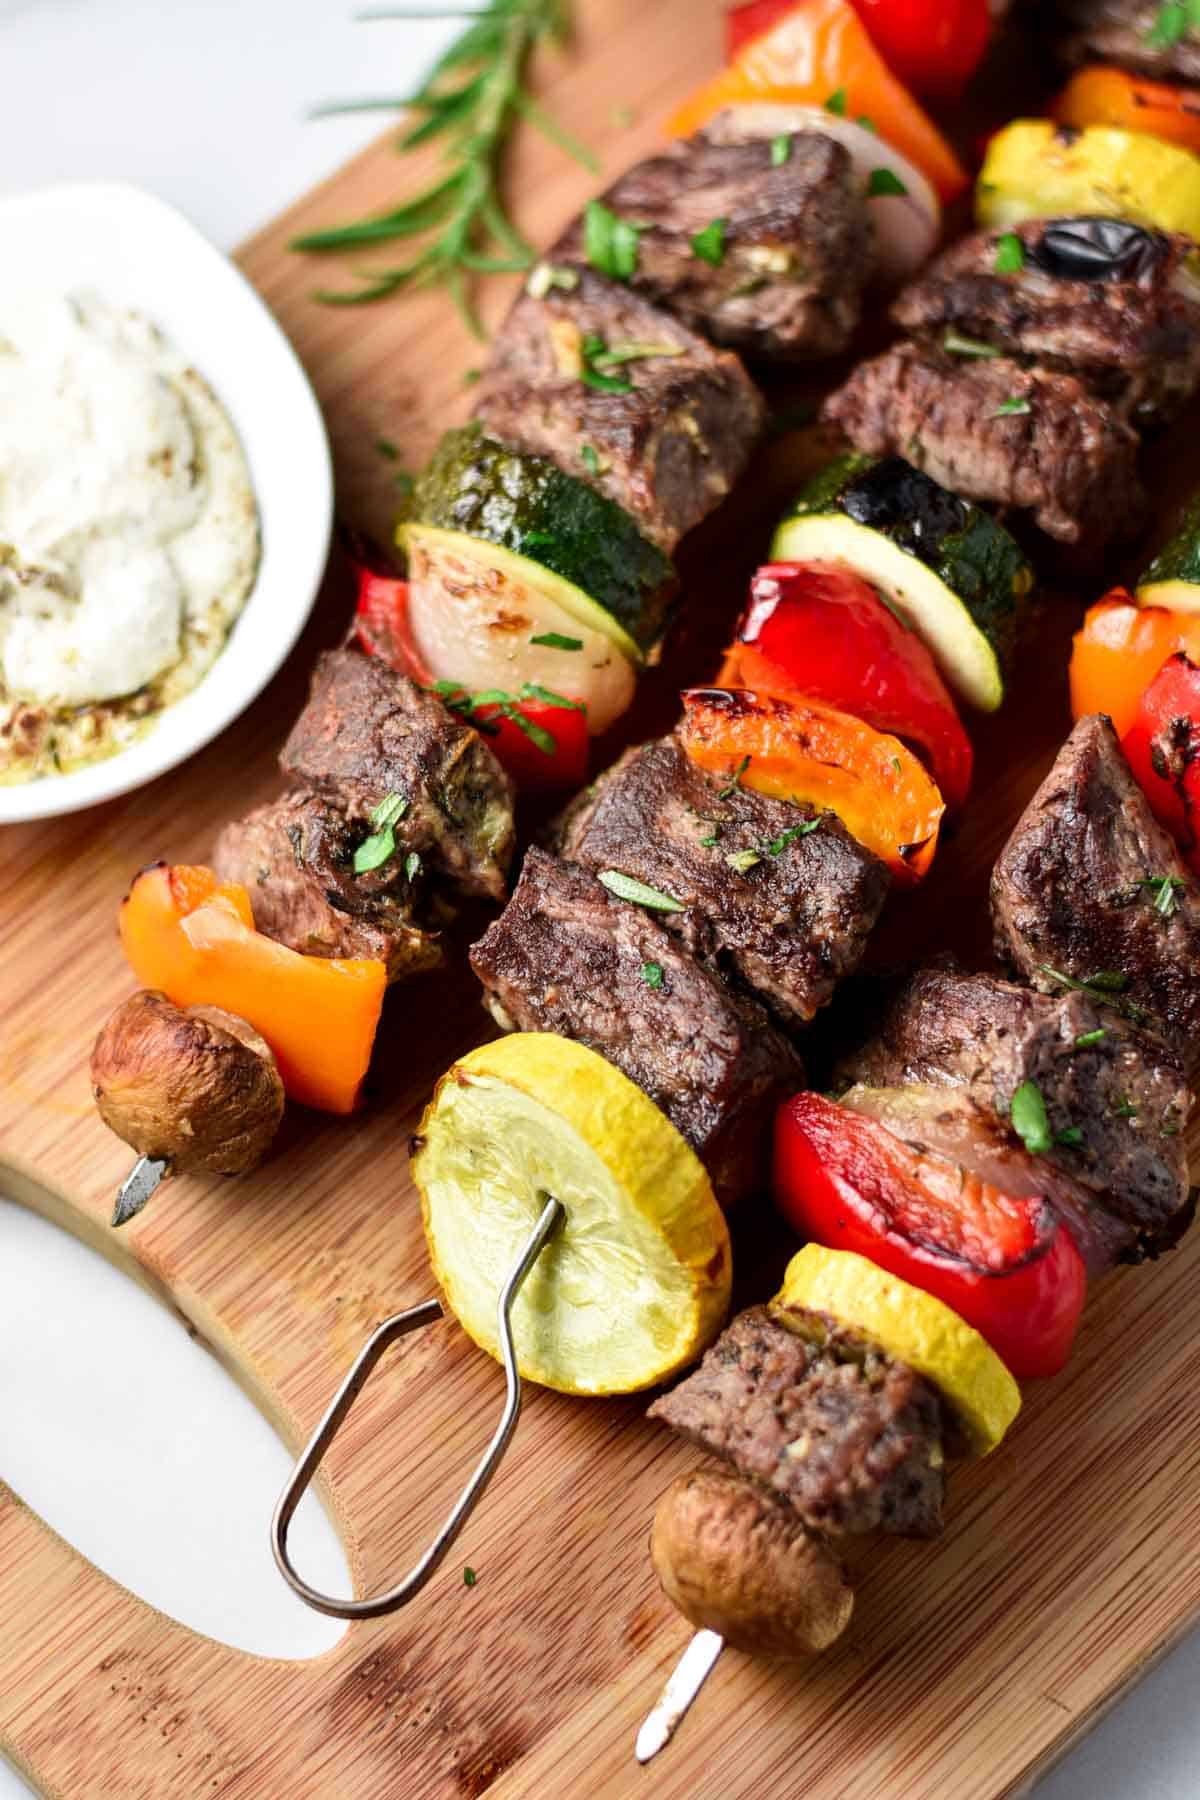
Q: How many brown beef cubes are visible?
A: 12